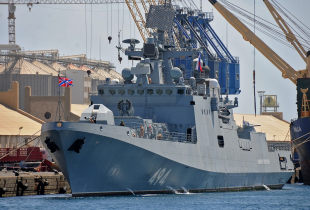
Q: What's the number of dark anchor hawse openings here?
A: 2